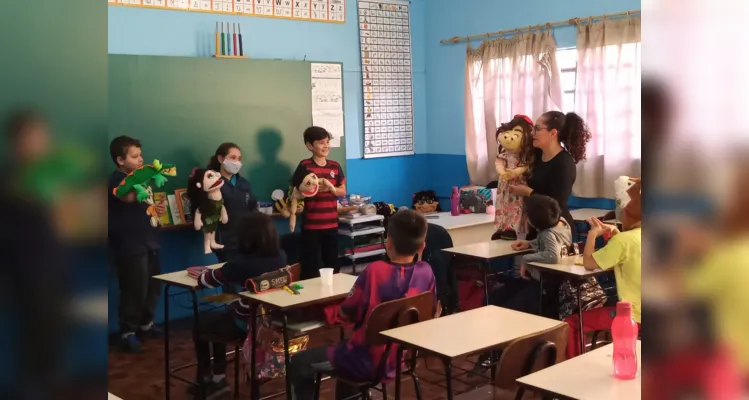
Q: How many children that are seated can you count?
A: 4